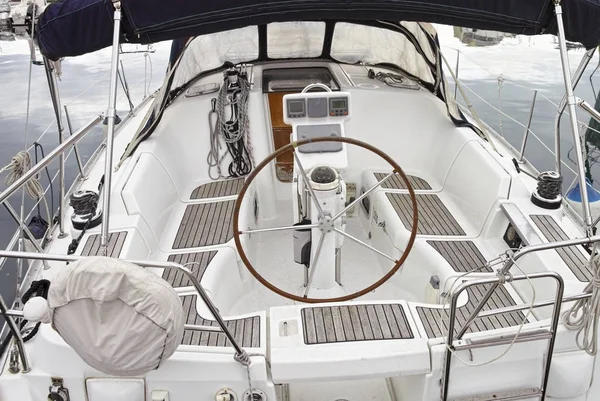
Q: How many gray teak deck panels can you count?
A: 11